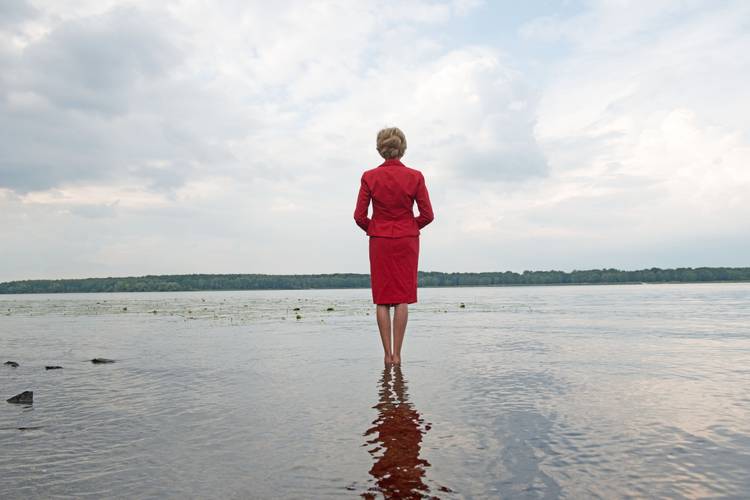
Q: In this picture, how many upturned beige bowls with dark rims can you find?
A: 0